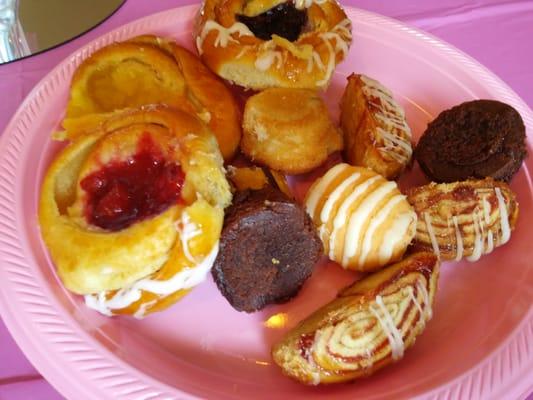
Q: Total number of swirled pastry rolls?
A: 3